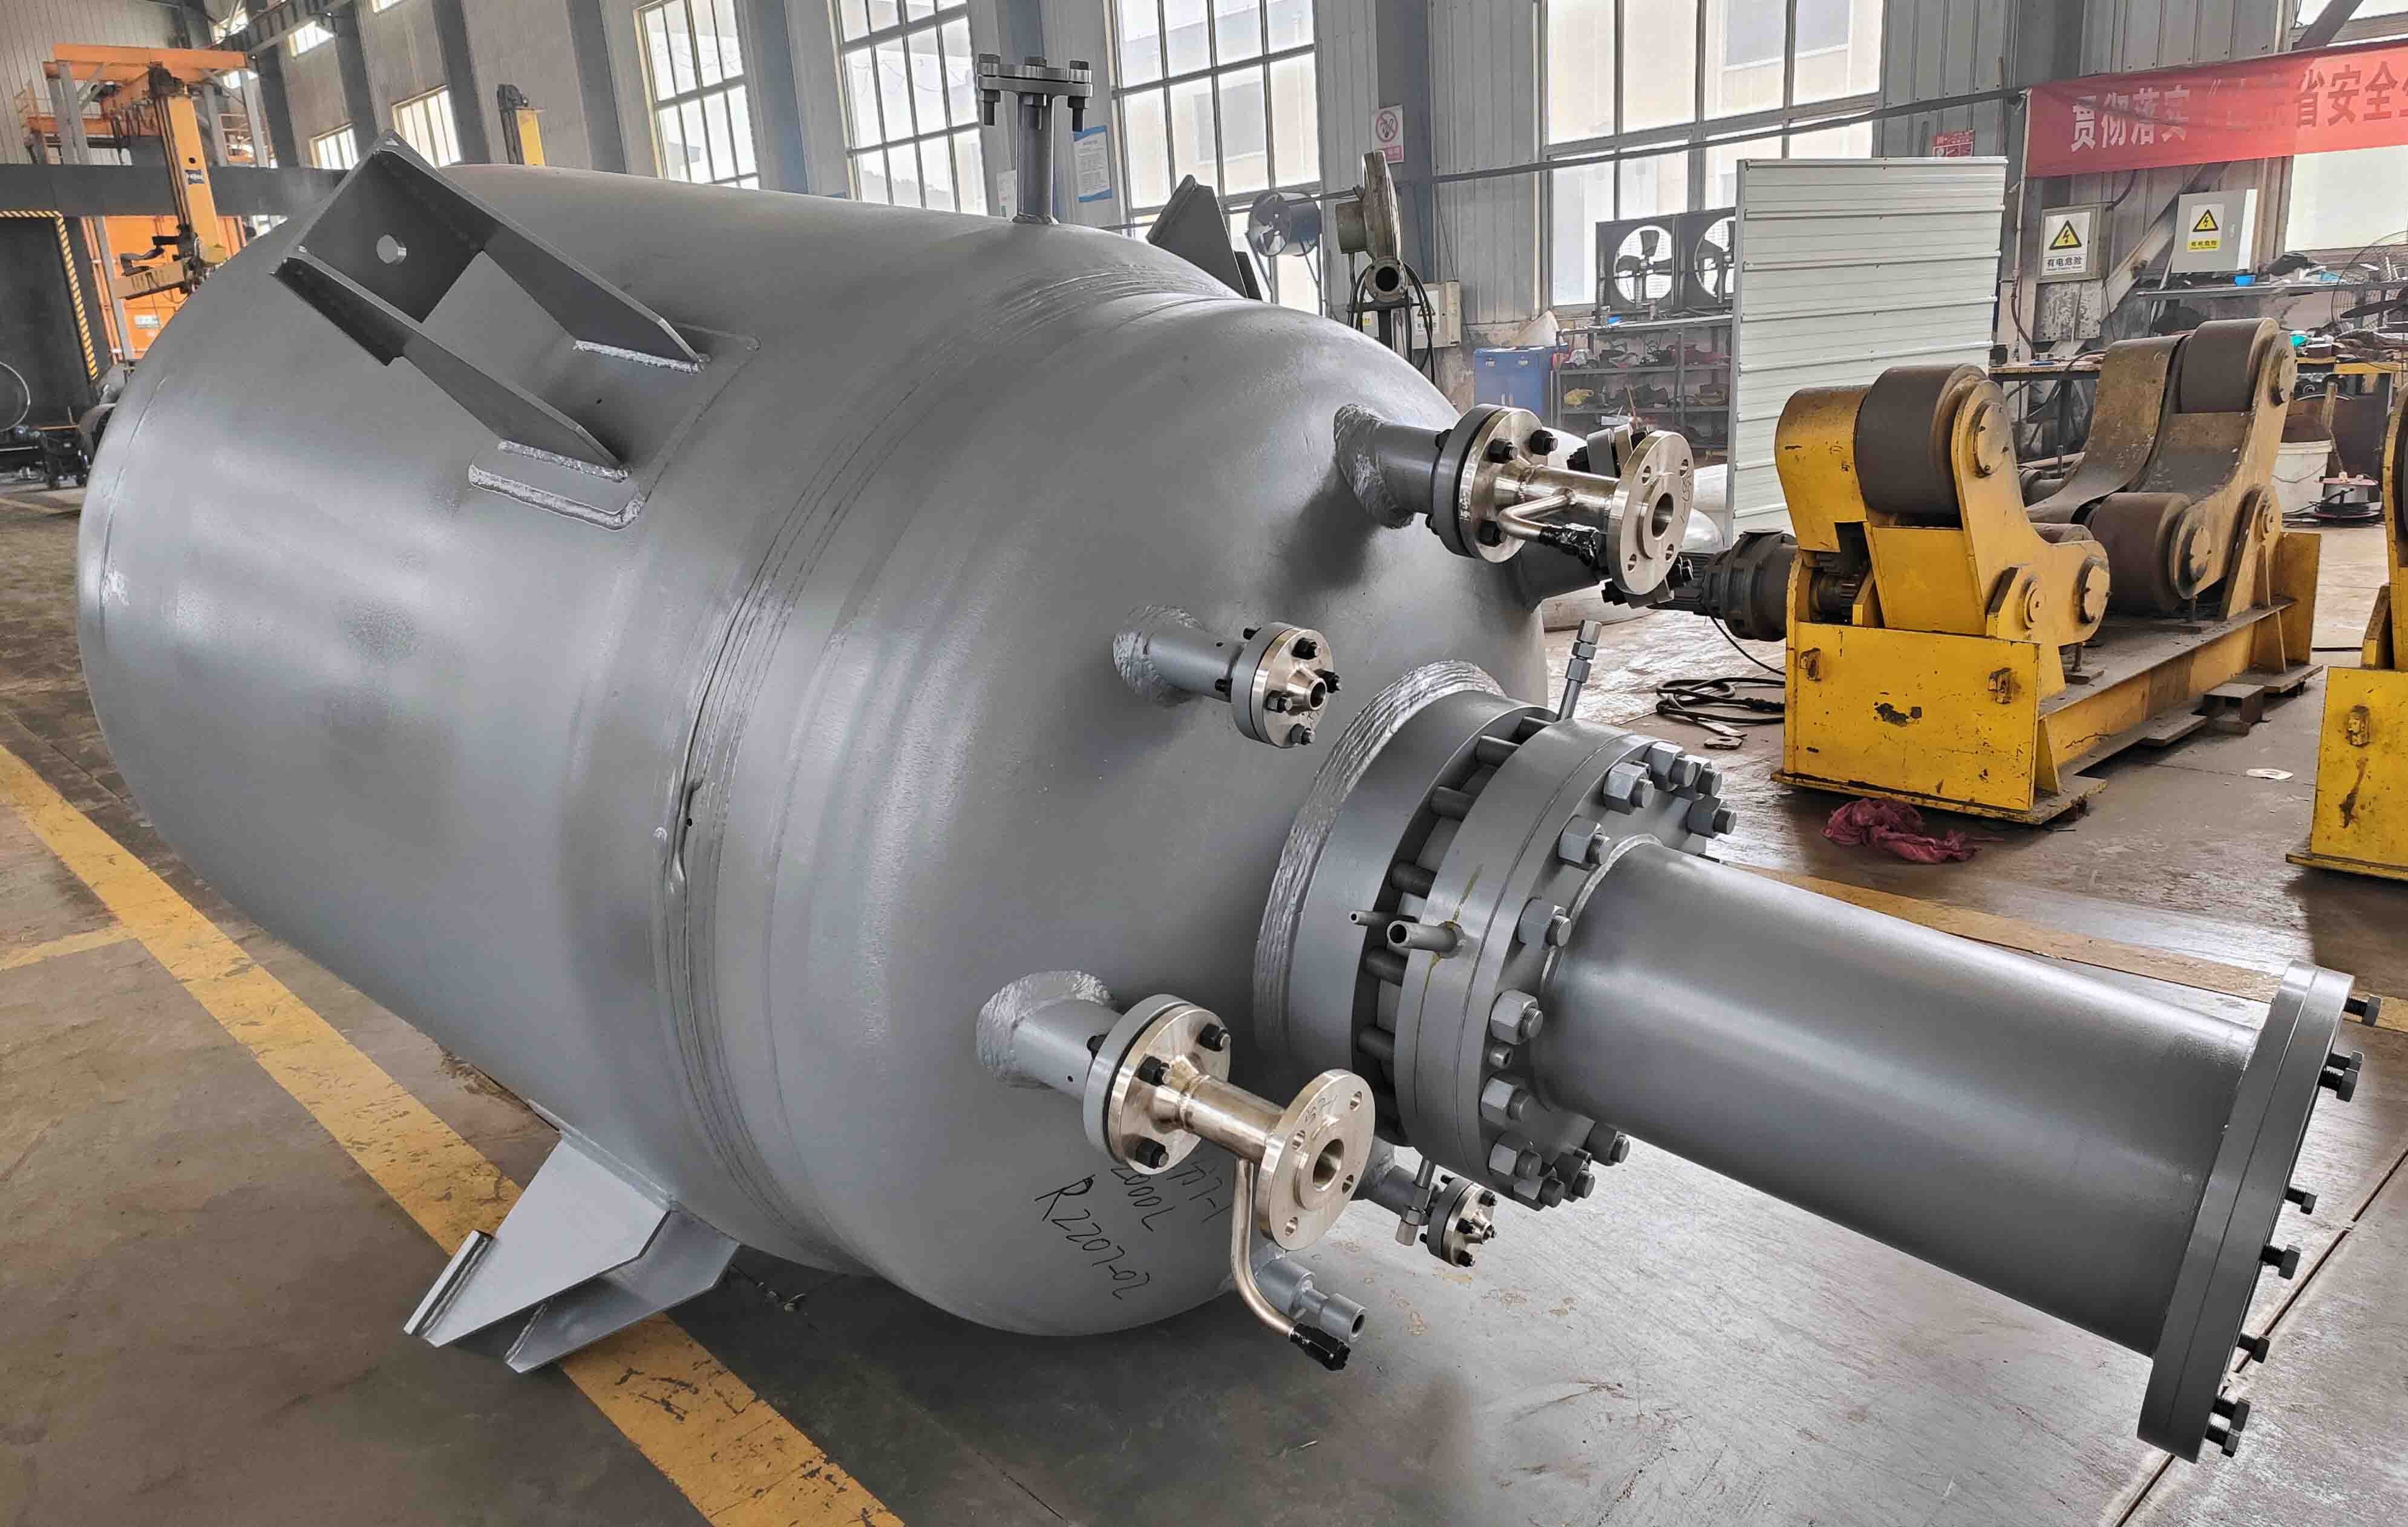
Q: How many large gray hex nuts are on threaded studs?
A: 12